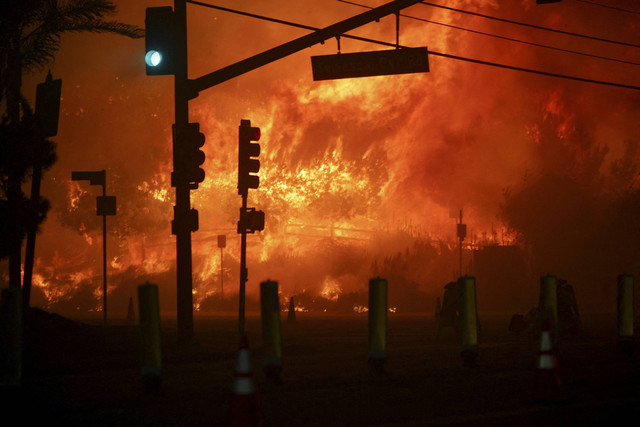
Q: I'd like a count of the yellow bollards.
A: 7